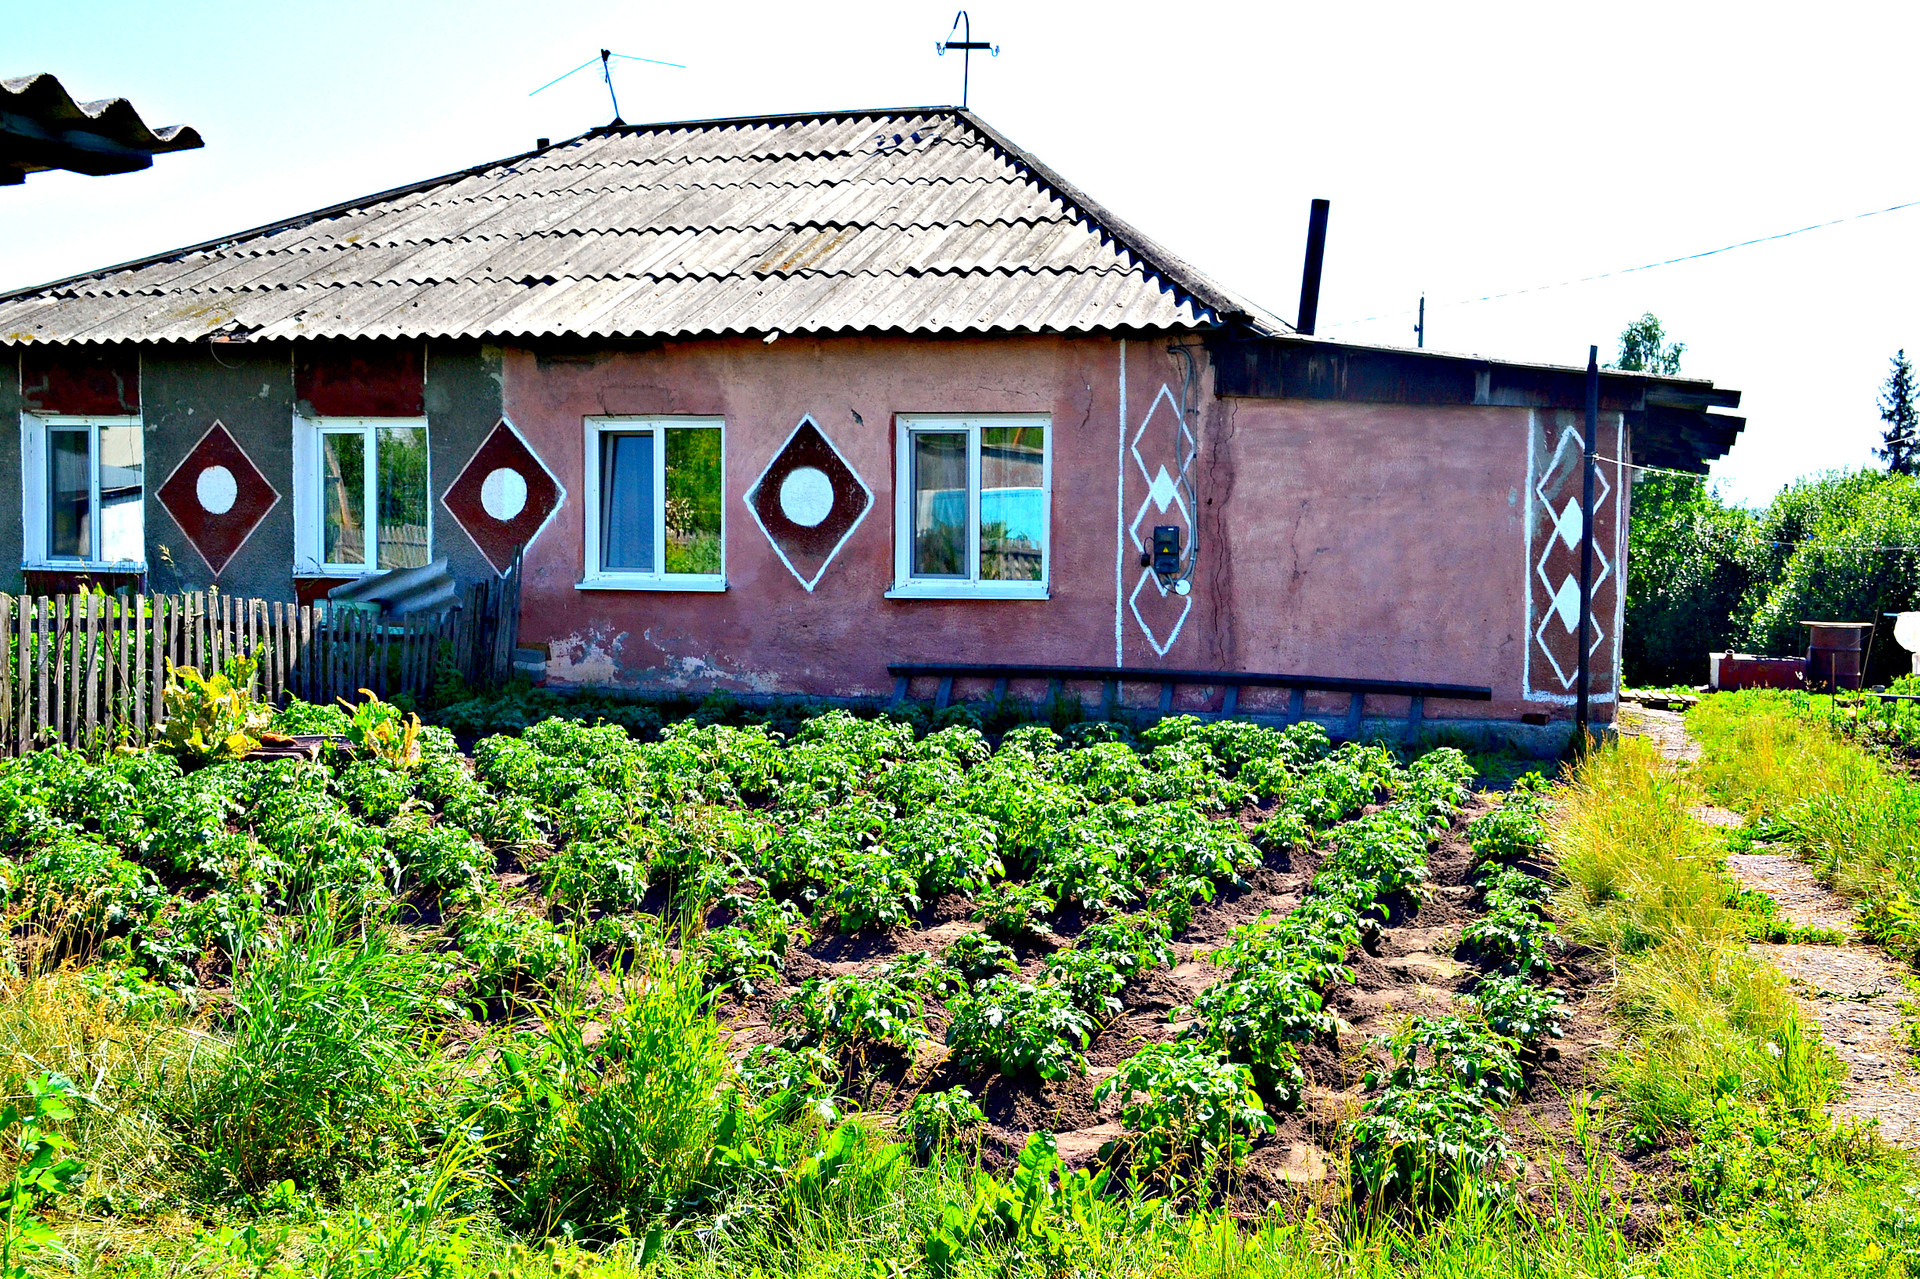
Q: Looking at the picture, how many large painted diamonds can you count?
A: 3